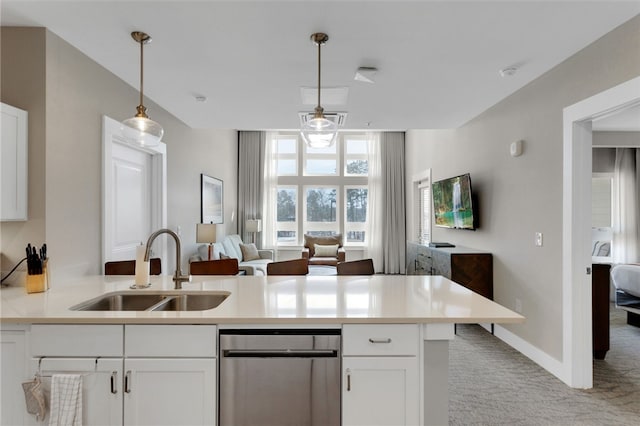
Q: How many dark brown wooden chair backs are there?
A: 4